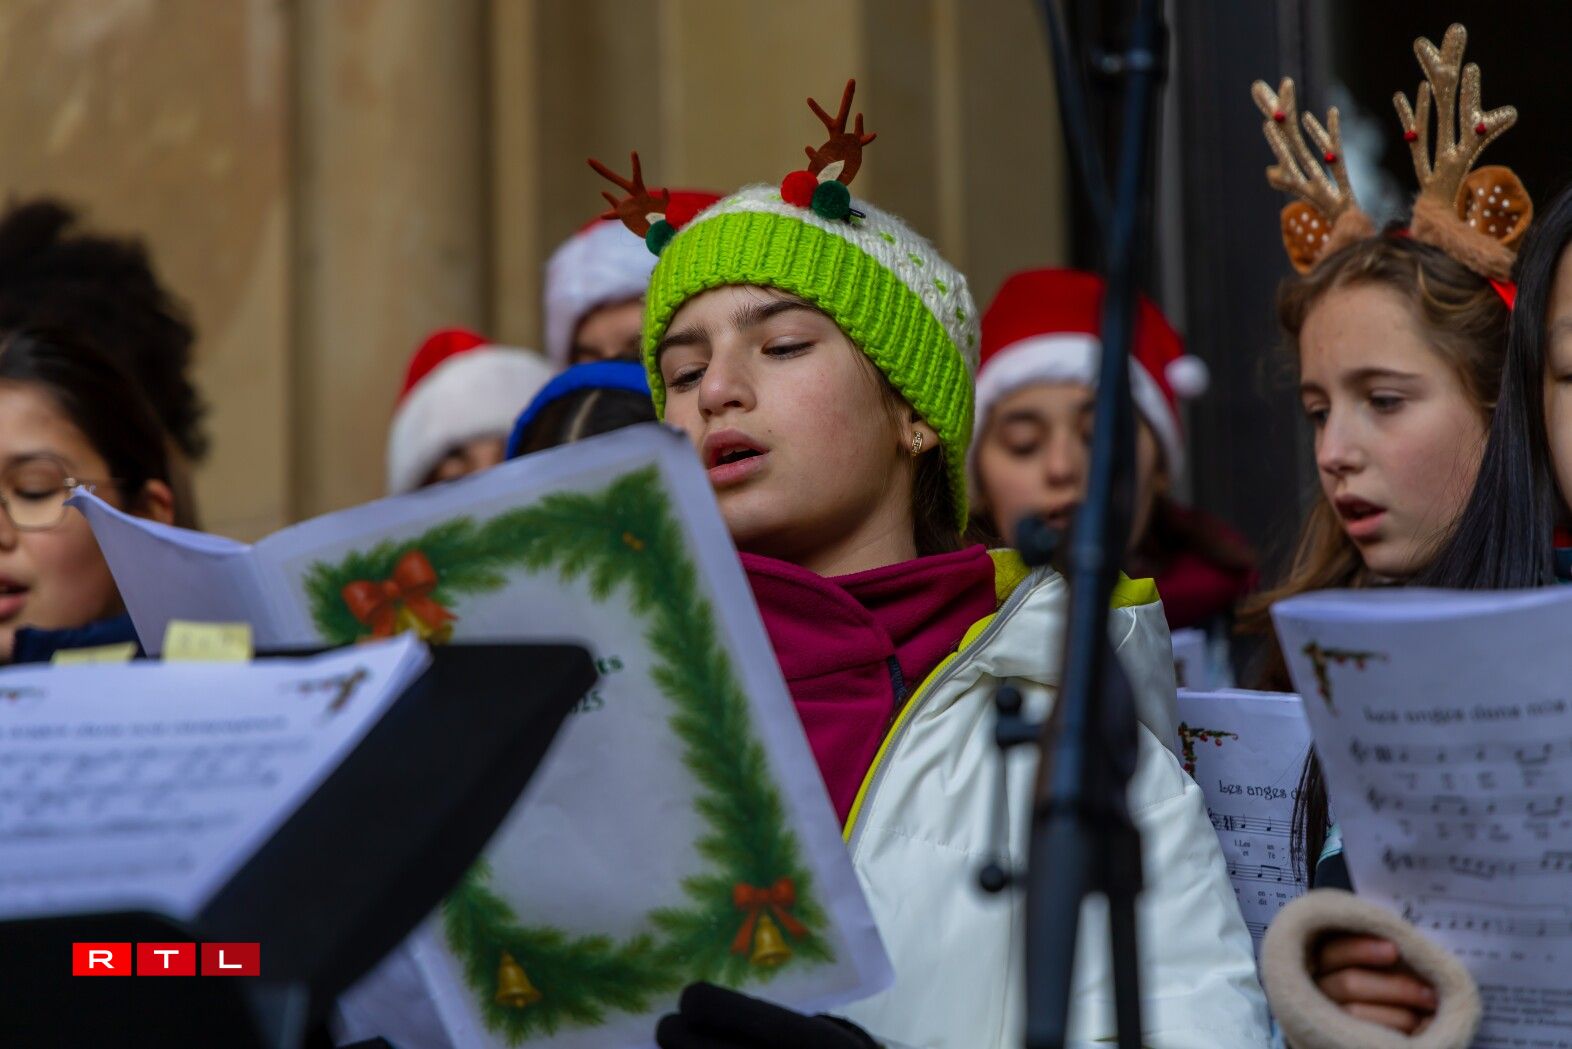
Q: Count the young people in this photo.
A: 9